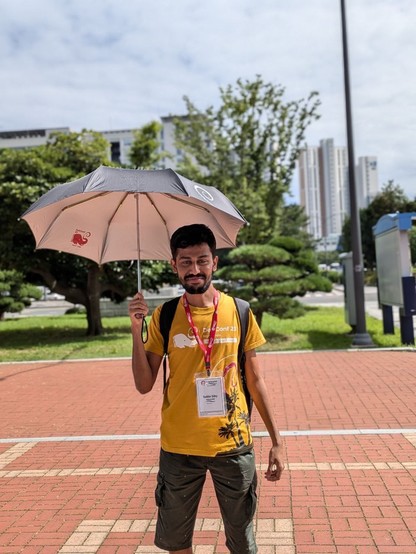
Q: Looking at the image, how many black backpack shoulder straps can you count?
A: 2